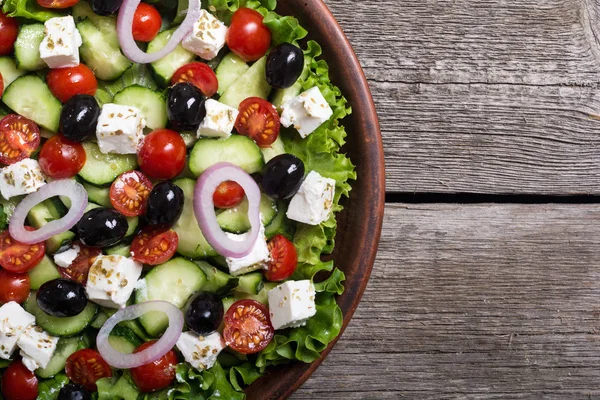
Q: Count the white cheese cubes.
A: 13